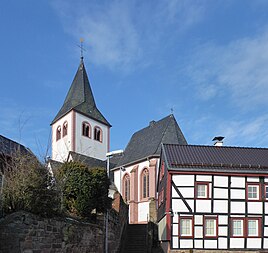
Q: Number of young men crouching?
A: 0